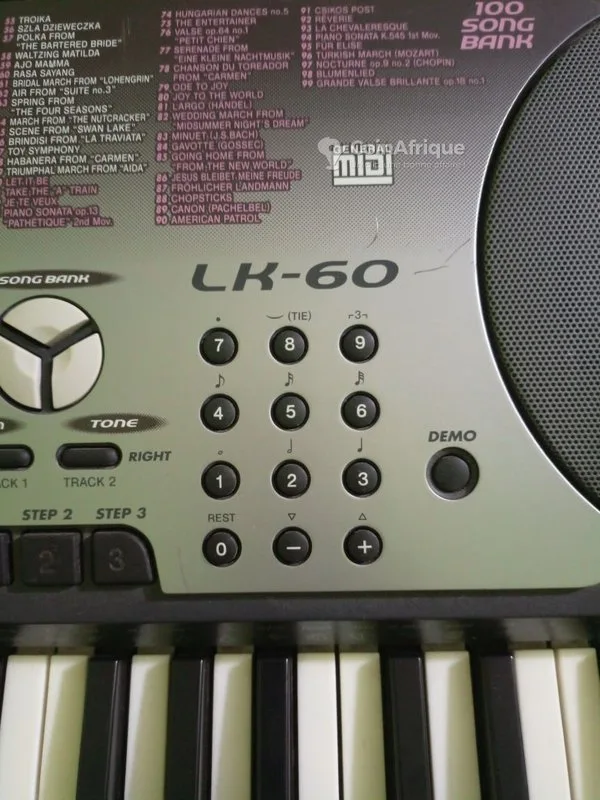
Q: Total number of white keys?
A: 9